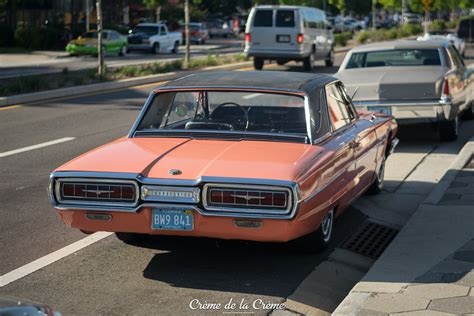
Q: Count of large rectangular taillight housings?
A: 2